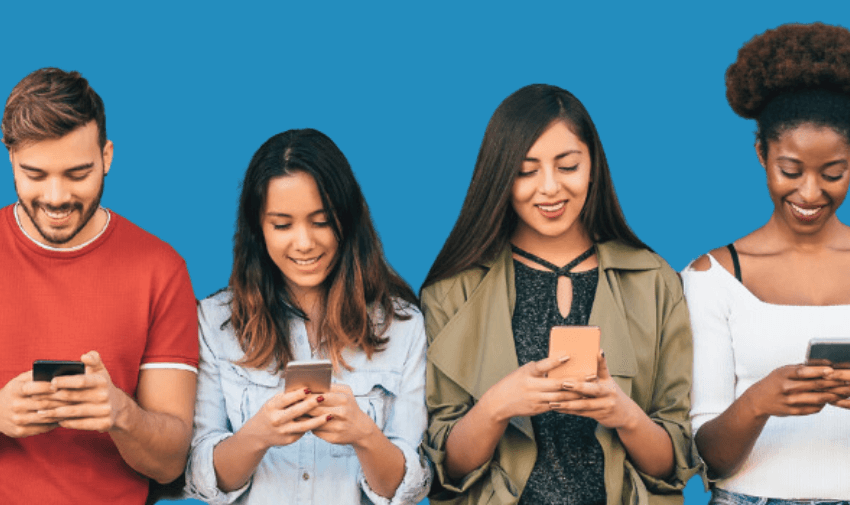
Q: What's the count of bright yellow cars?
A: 0